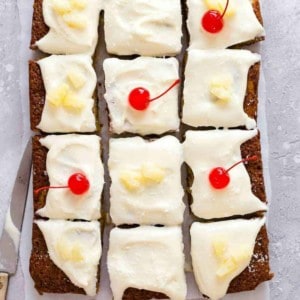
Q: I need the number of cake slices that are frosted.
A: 12